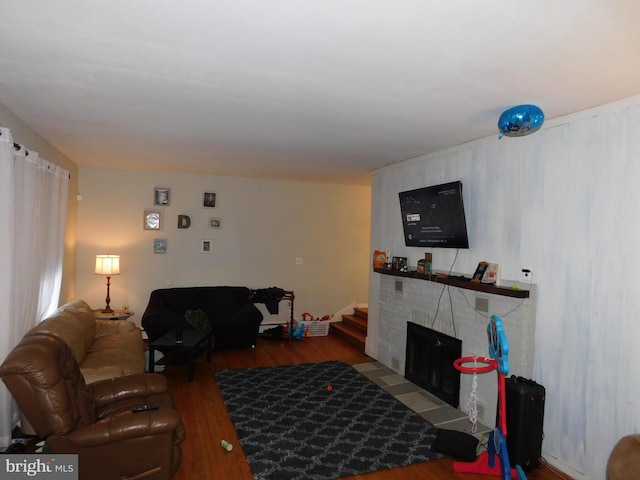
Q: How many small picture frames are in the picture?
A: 6